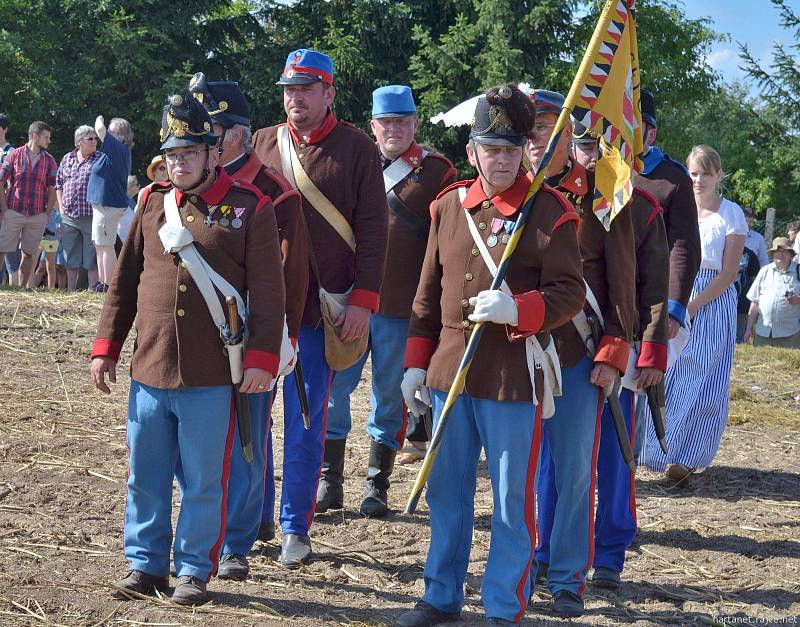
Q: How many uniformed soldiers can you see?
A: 8